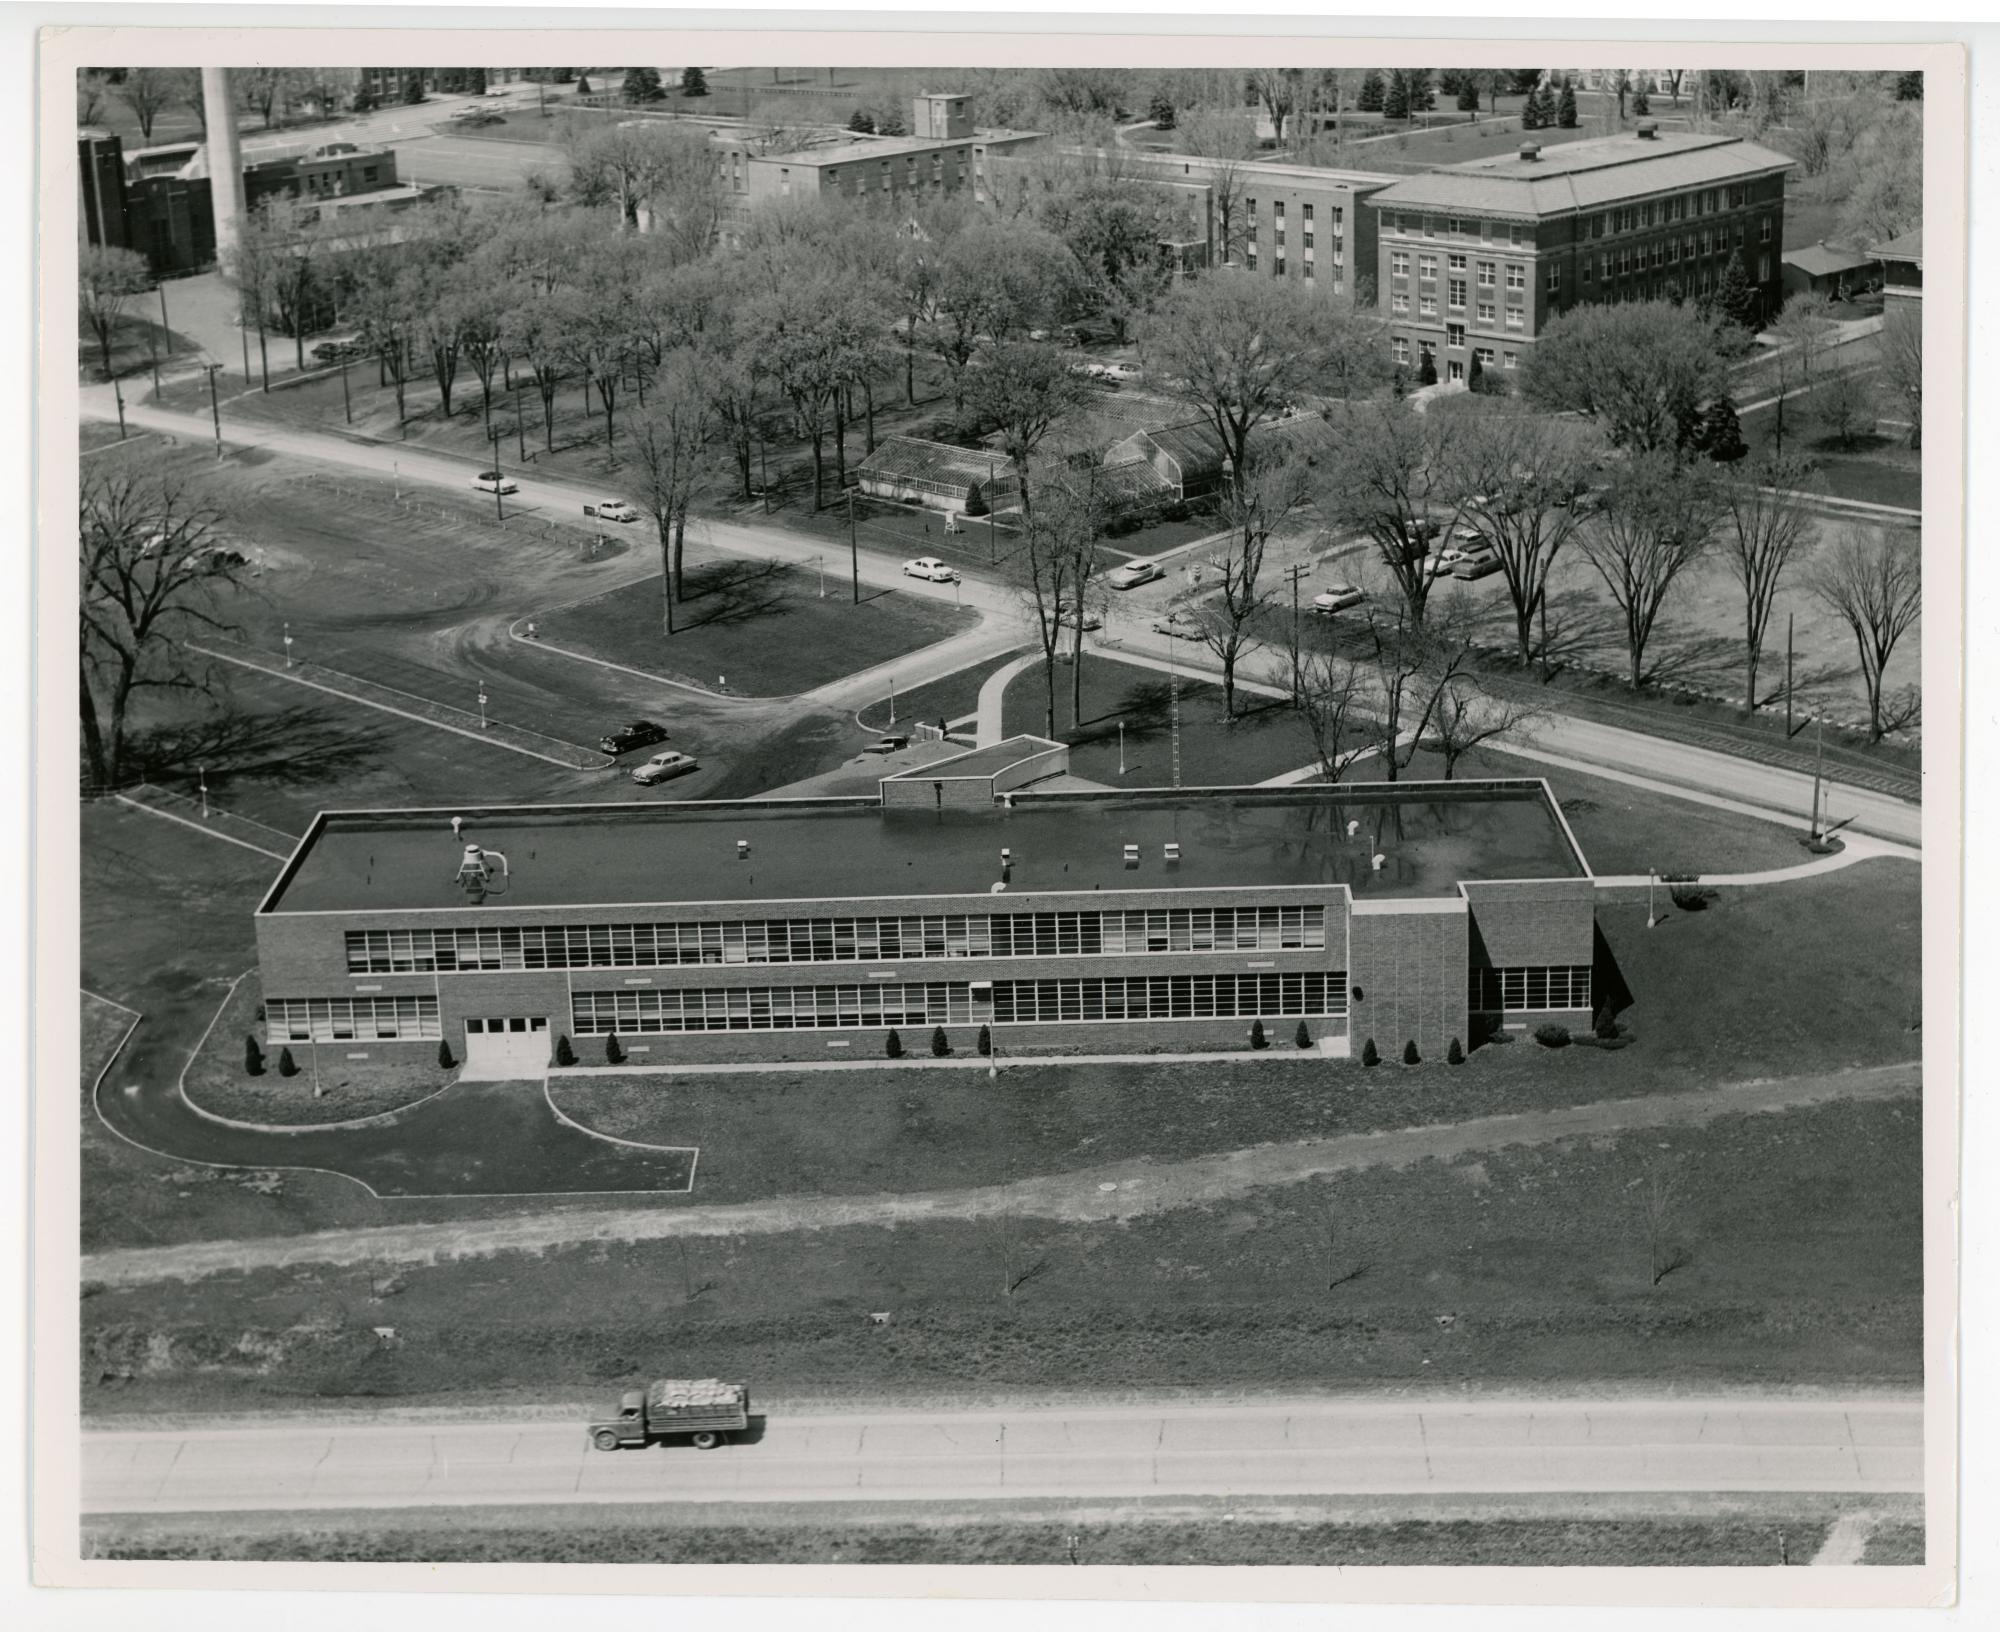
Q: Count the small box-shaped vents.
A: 4